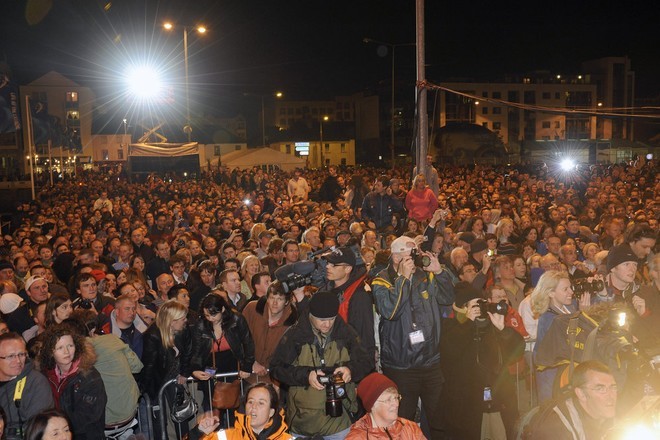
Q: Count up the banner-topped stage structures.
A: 1